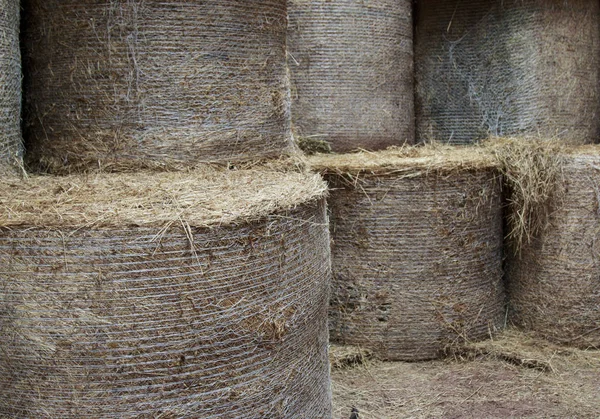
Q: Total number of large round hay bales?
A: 7